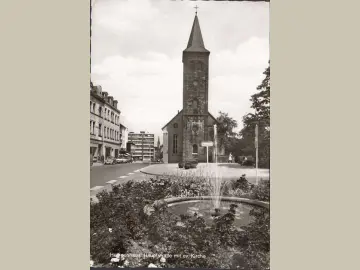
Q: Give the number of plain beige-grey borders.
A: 2